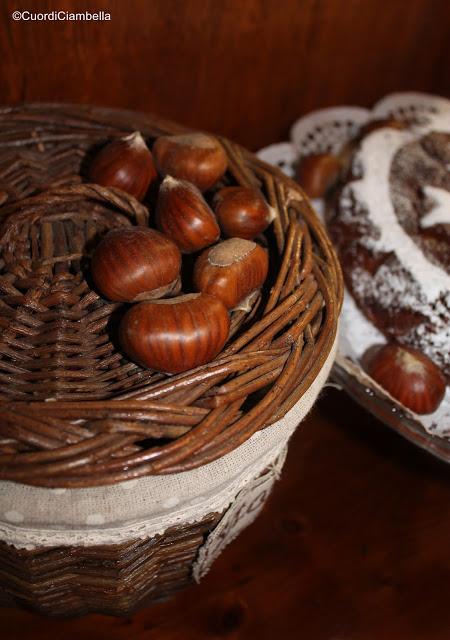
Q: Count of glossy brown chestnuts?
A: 9